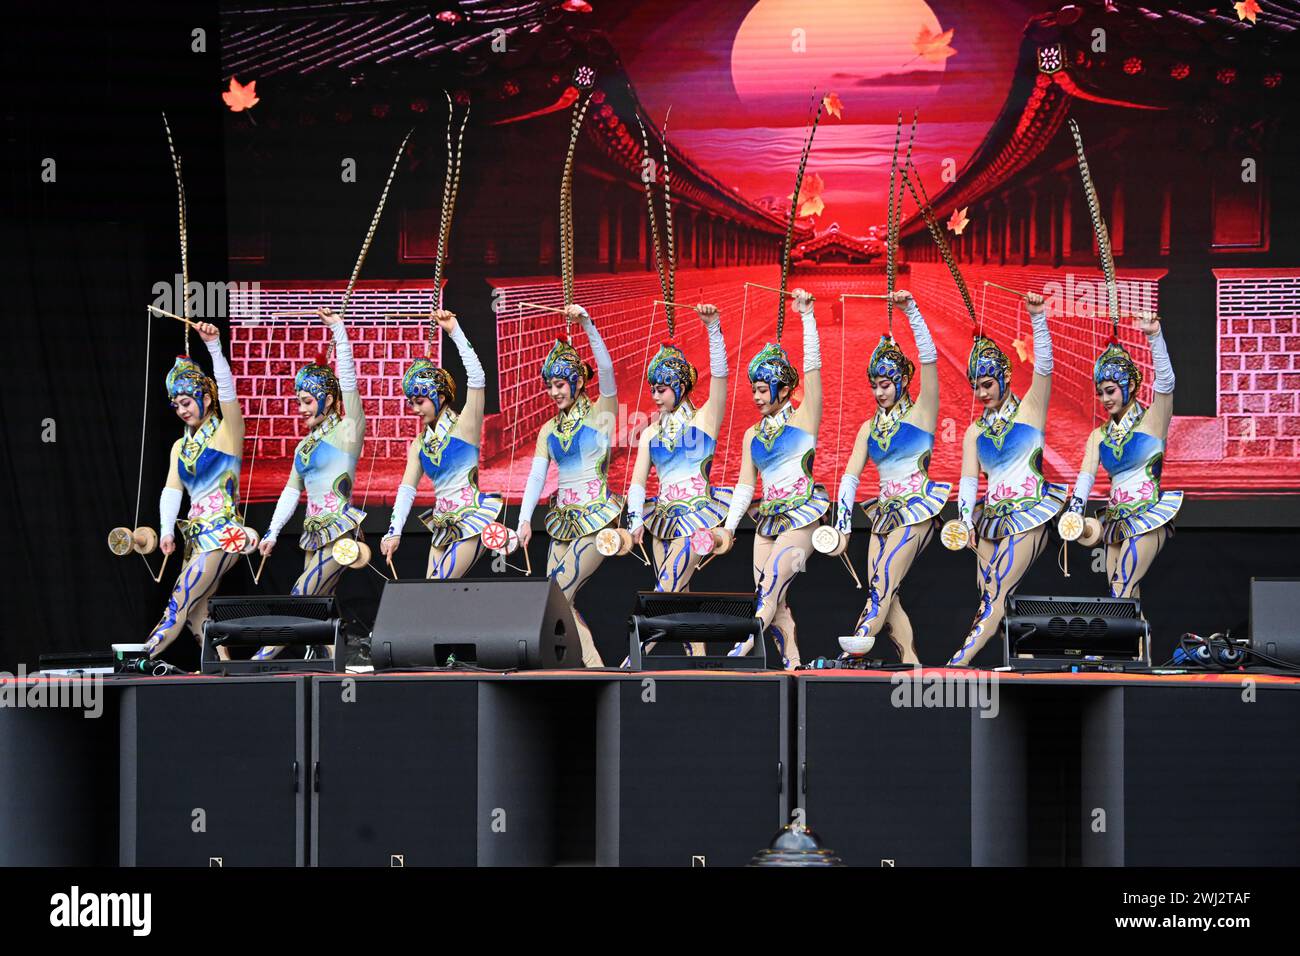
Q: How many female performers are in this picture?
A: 9